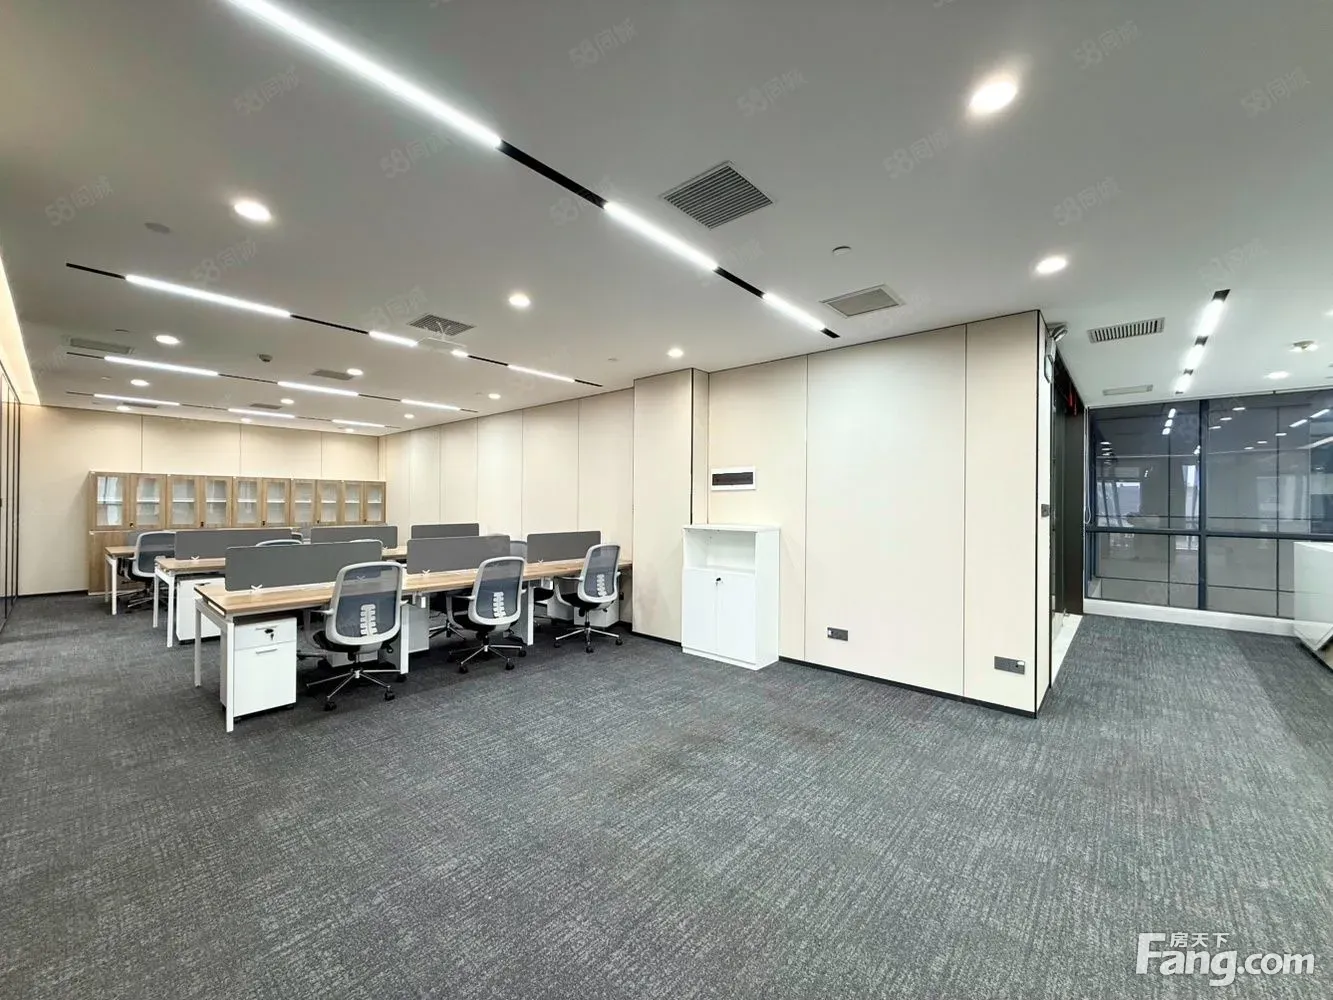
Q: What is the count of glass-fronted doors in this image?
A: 10